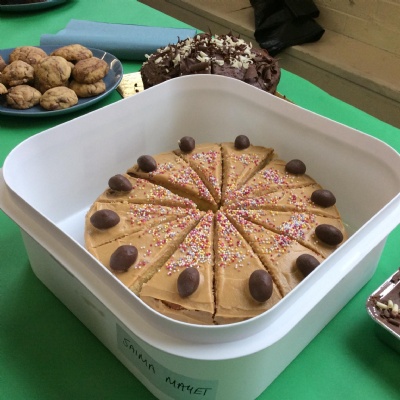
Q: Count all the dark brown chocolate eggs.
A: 12